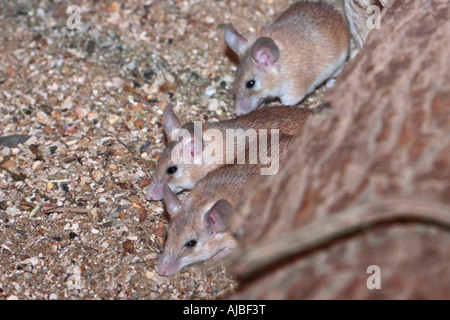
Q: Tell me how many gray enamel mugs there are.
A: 0